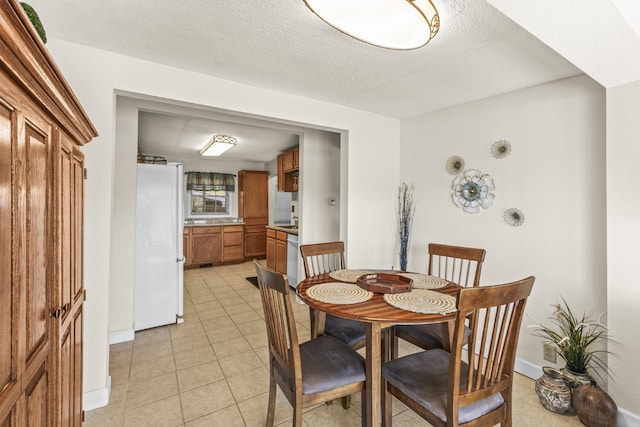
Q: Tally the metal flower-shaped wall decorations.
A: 4